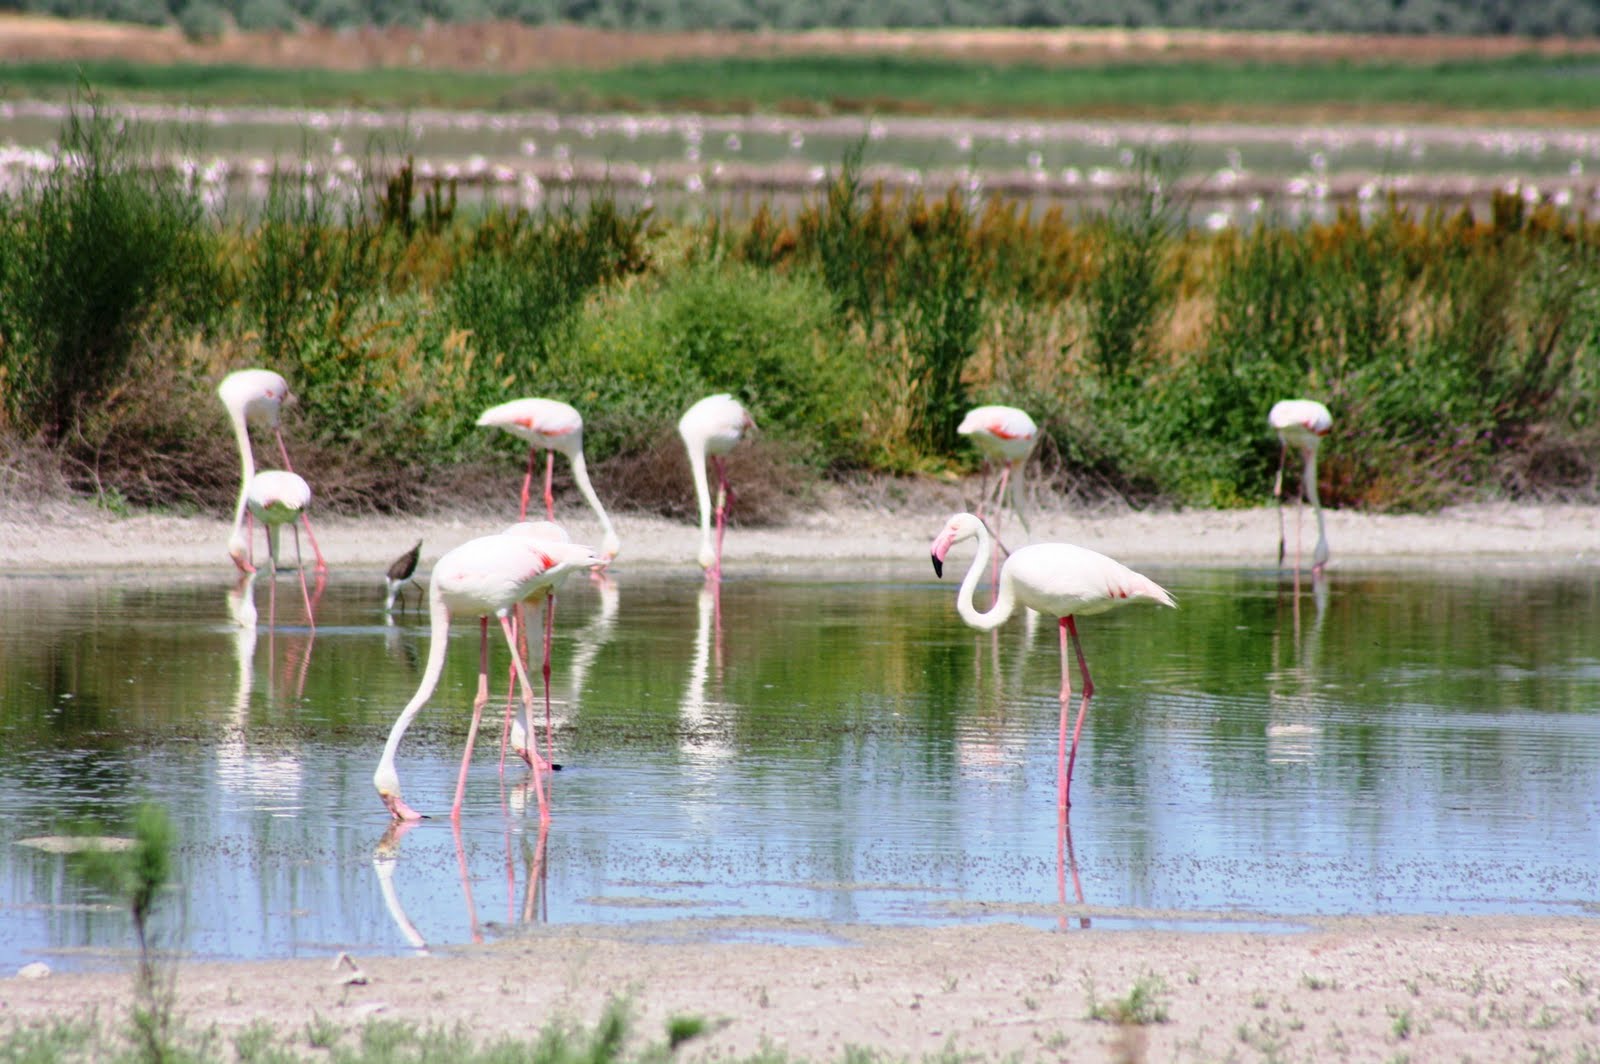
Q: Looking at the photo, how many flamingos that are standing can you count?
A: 9